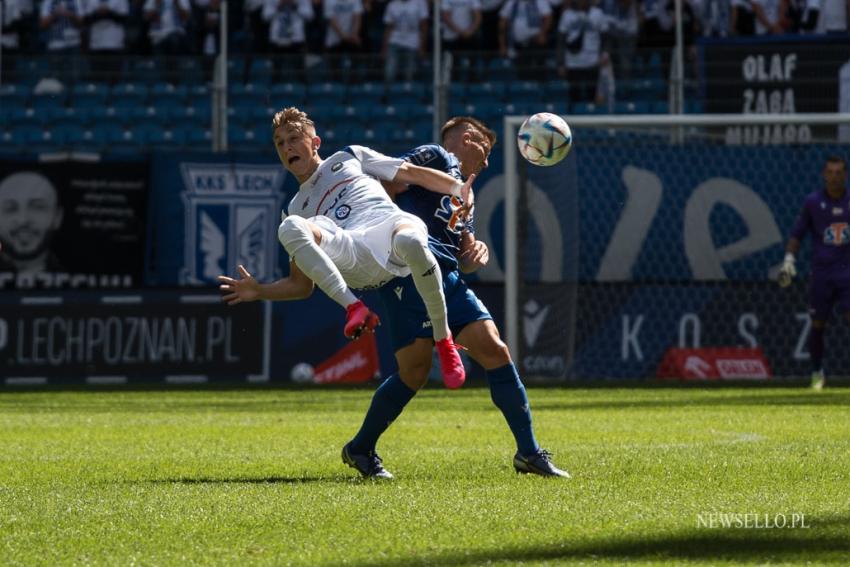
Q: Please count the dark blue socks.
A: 2